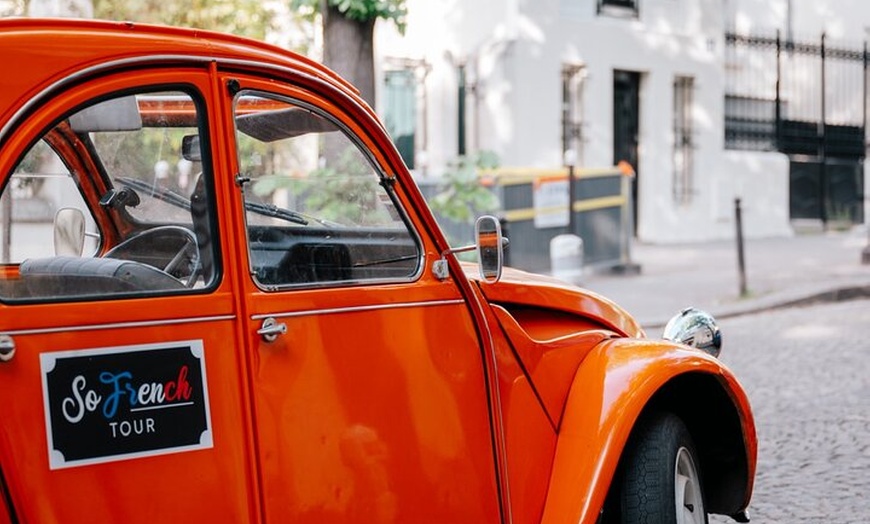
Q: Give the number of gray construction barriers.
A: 1